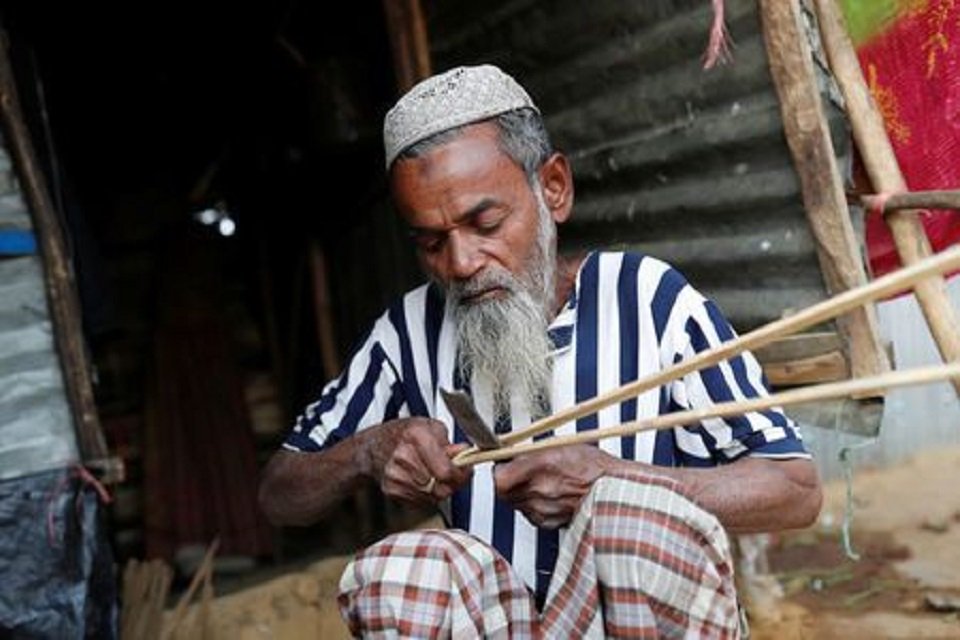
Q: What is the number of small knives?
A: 1